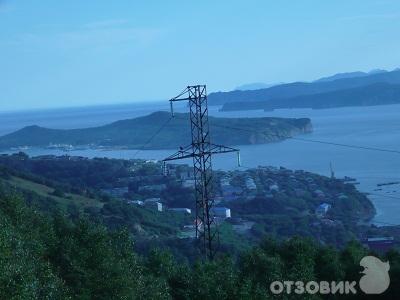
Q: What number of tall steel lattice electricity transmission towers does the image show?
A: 1